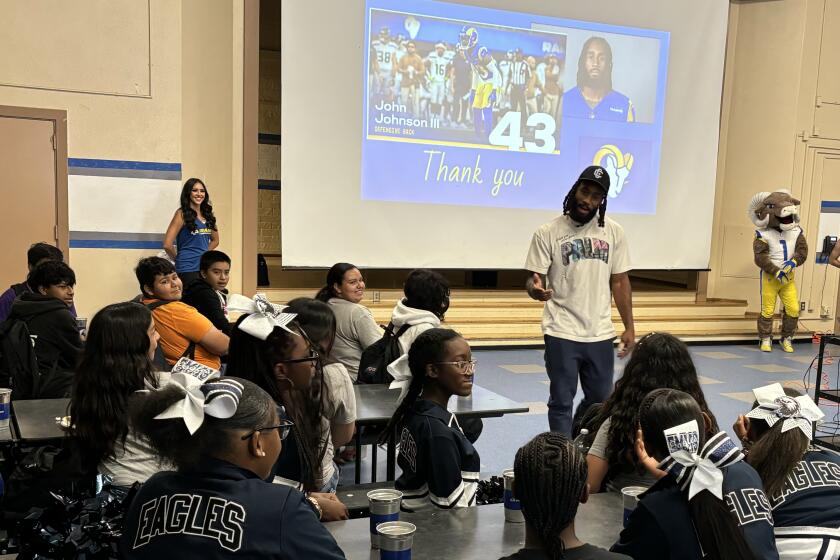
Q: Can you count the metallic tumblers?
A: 5